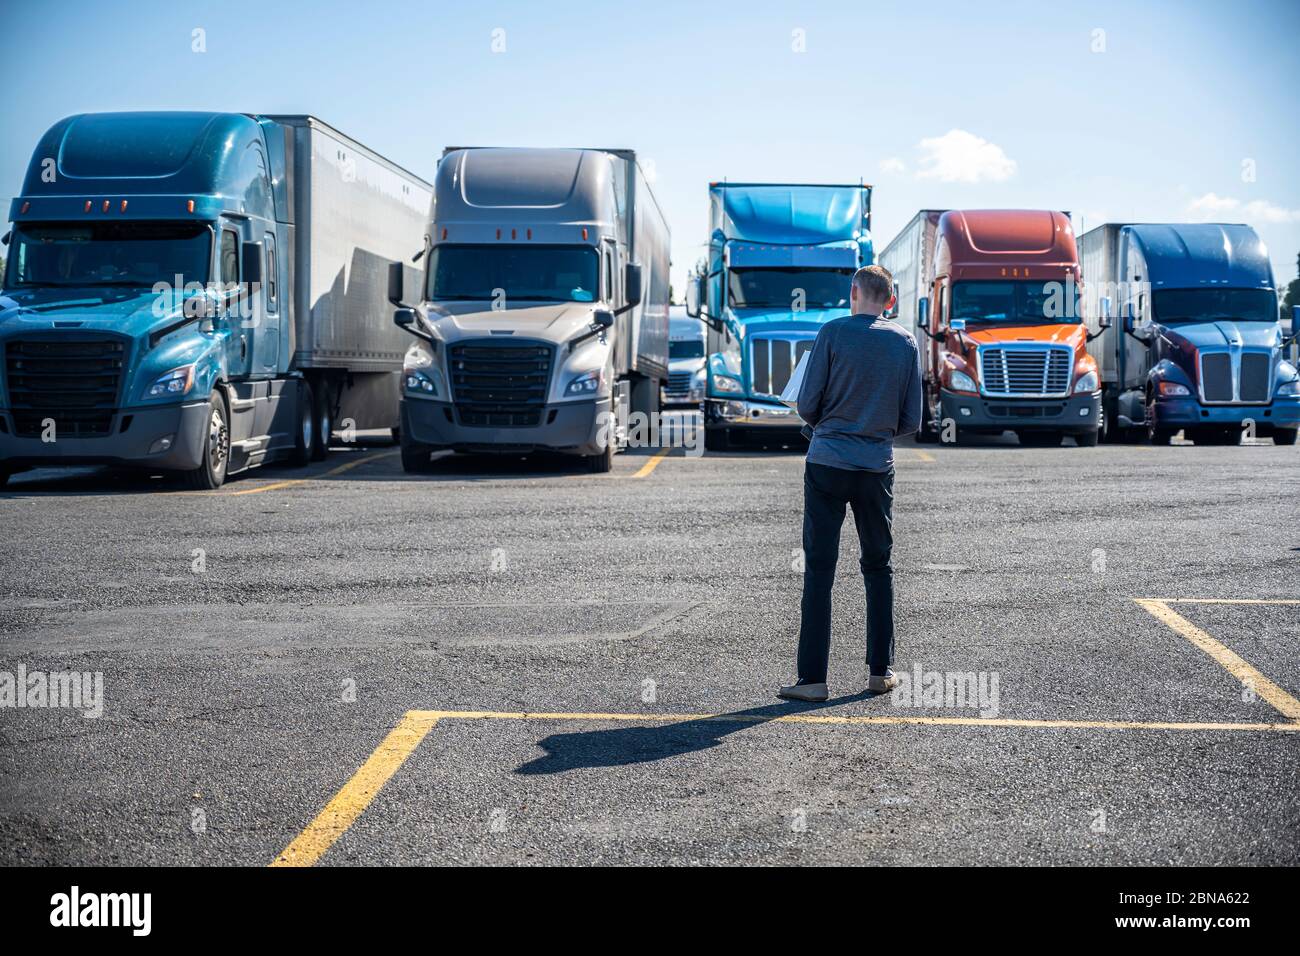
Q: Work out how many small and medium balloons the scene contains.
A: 0